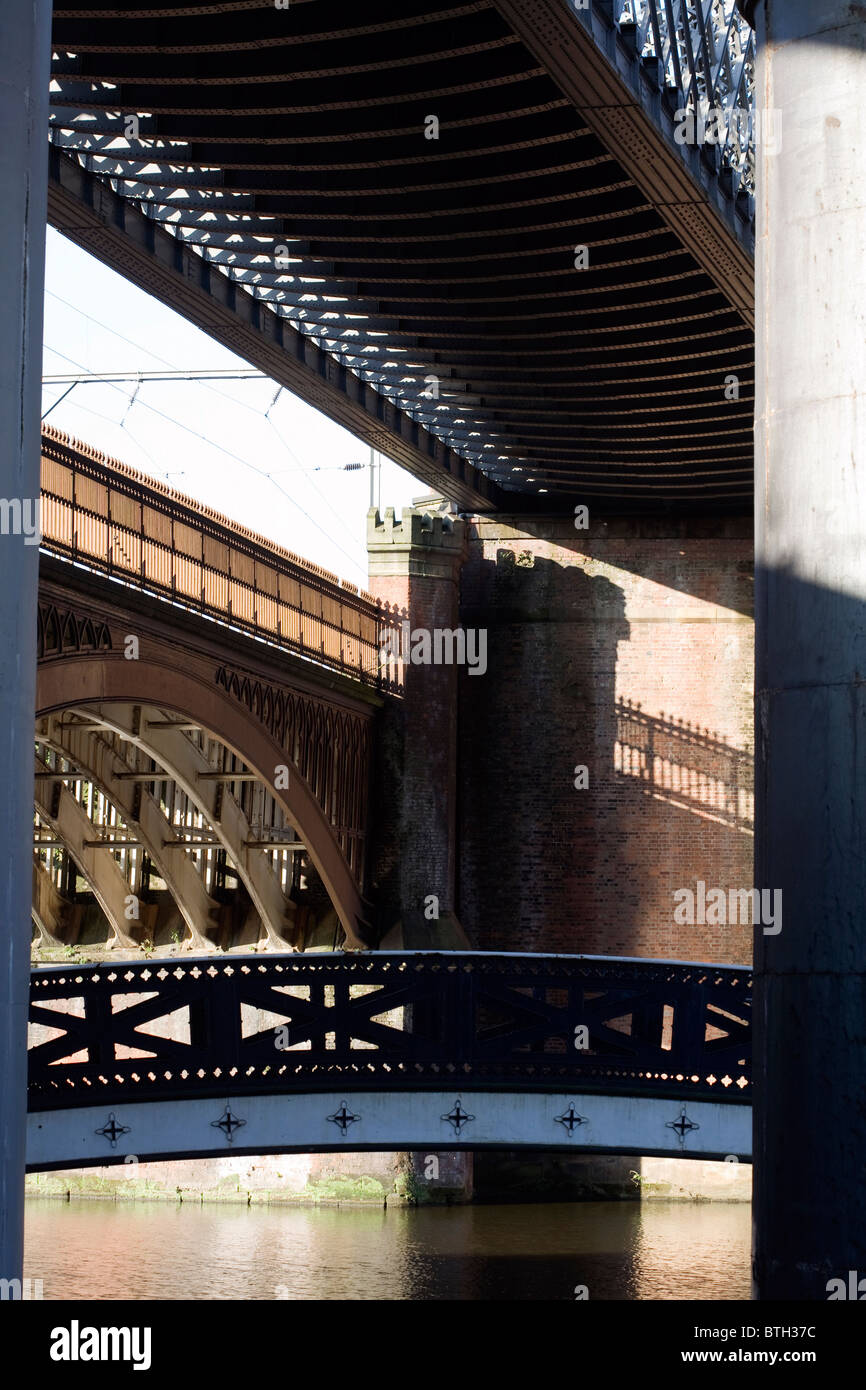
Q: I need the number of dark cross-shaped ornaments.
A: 6